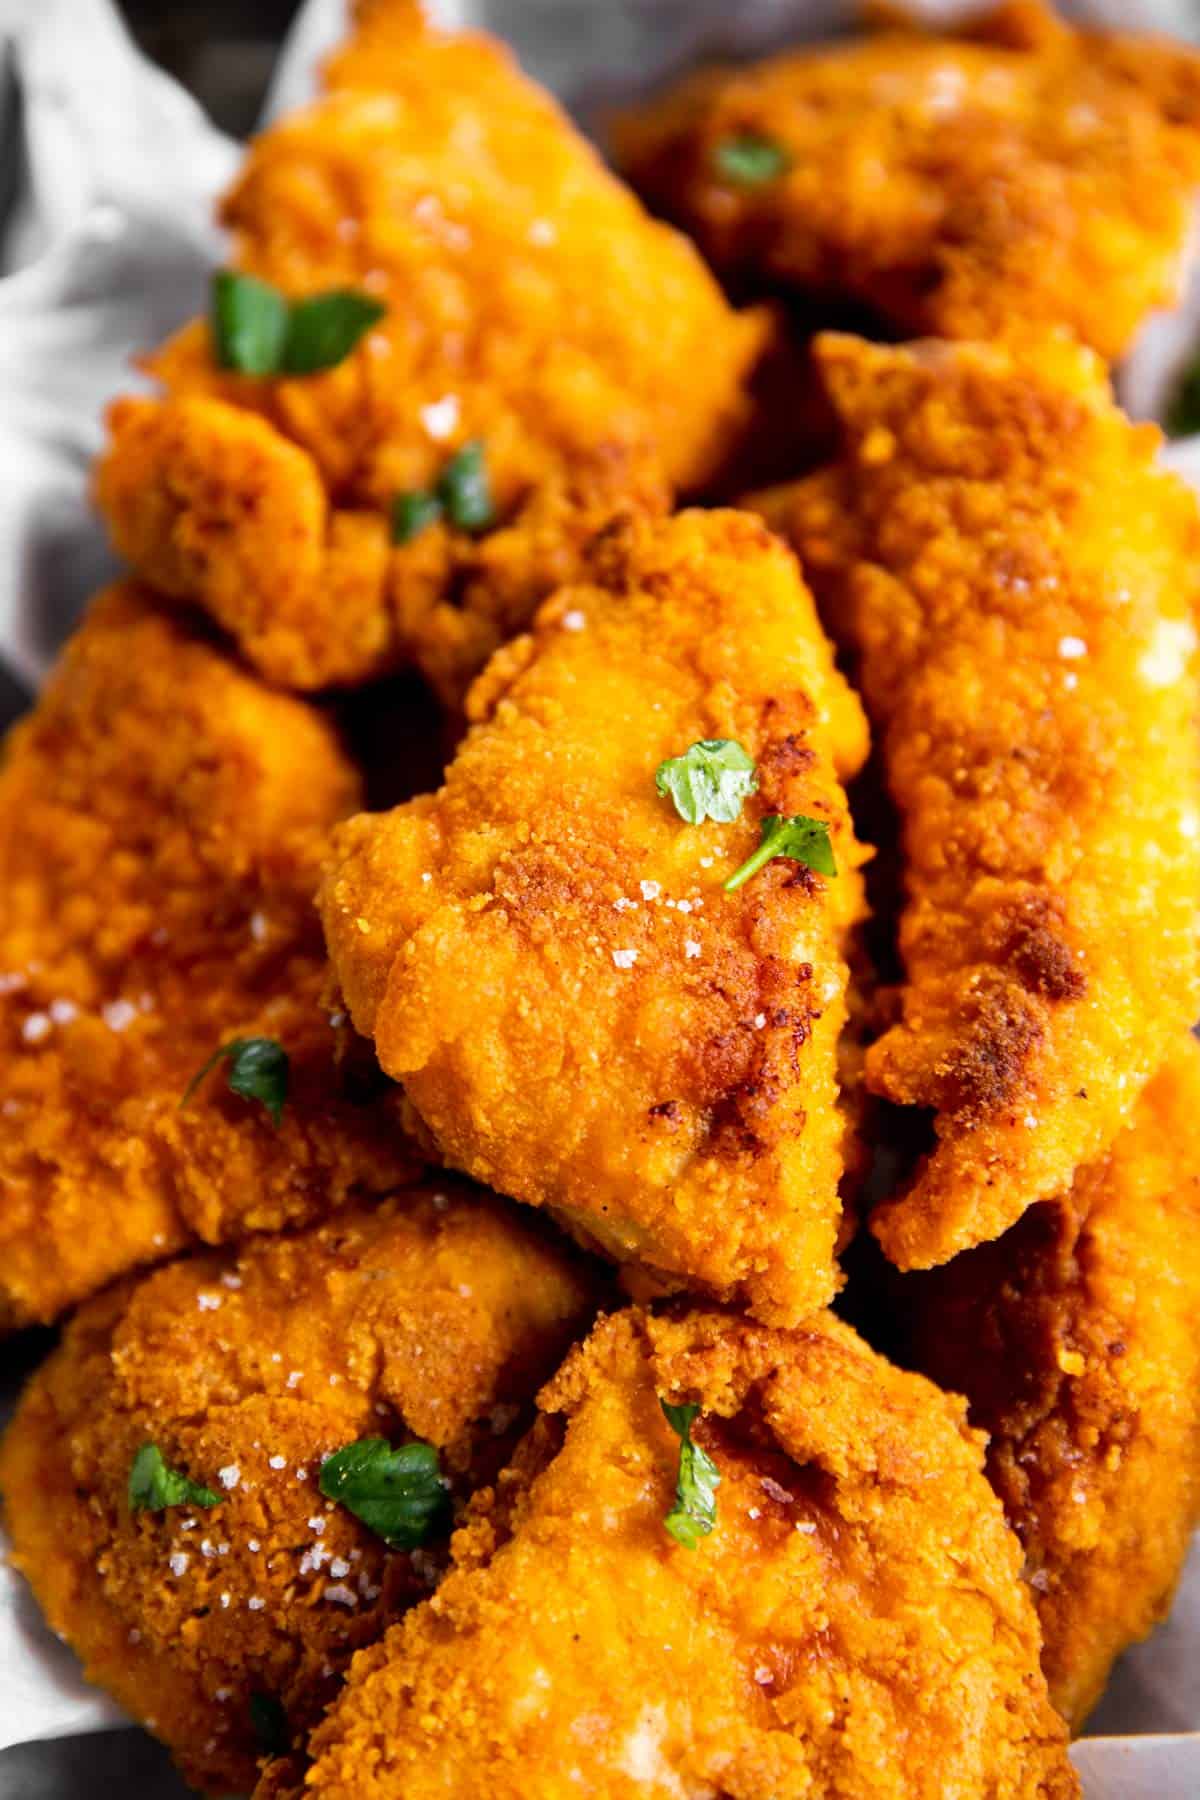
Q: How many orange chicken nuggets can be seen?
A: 8